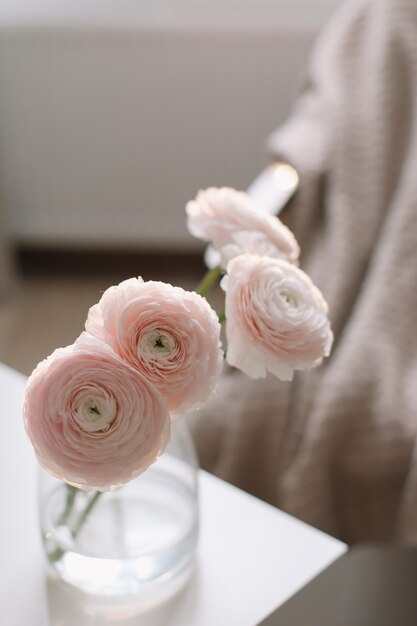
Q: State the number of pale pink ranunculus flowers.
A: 4